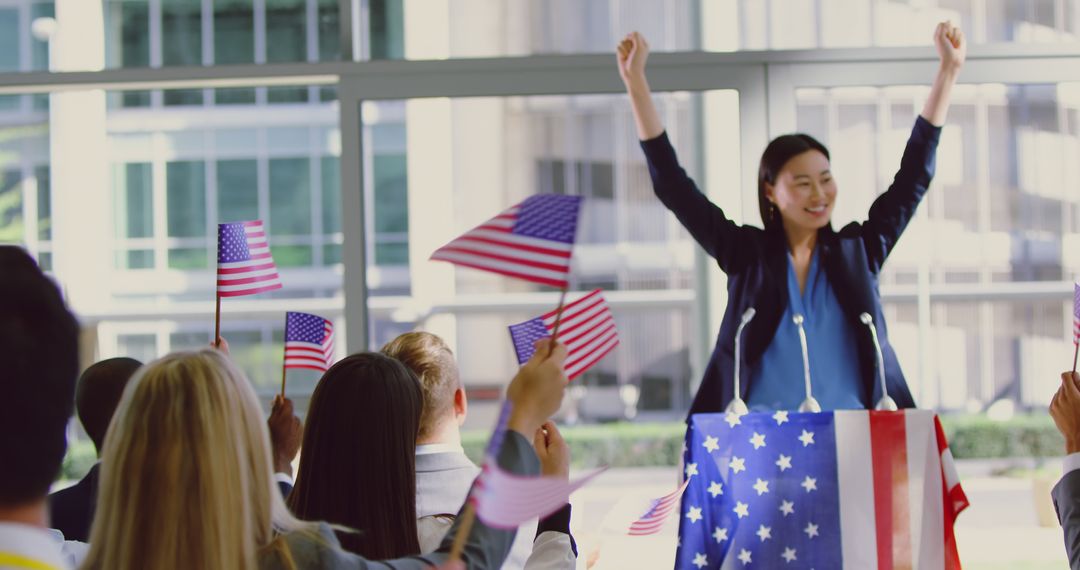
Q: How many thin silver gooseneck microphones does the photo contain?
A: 3